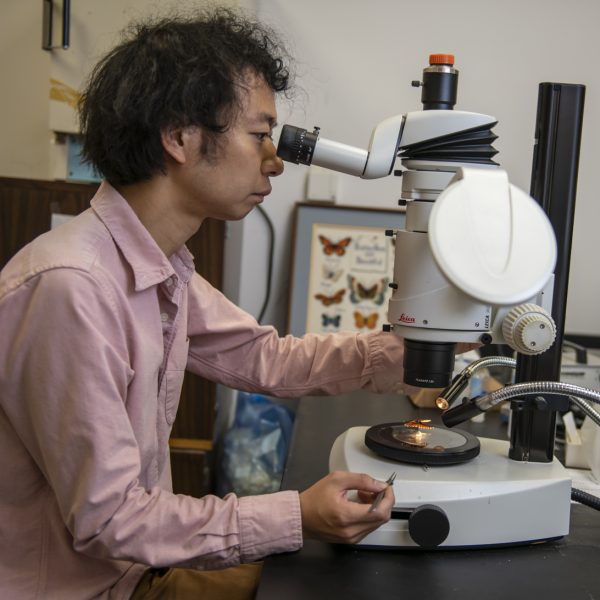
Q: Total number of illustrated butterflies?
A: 6